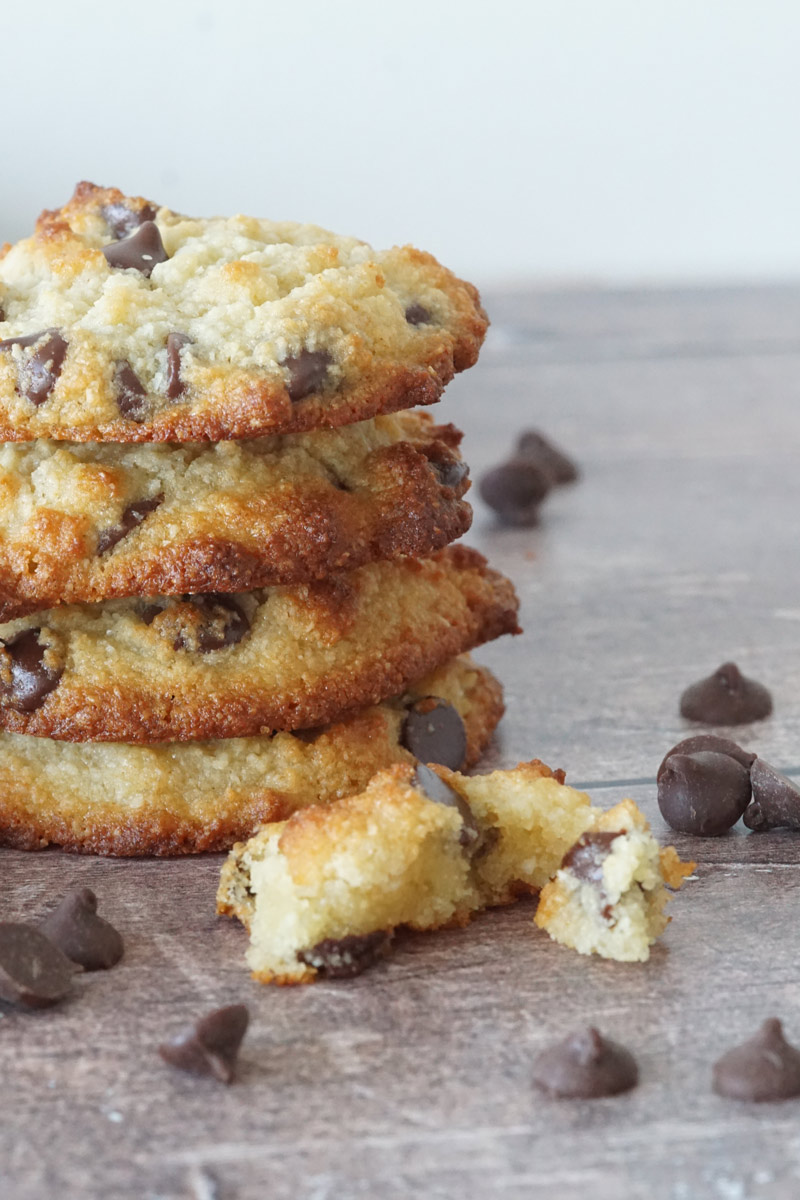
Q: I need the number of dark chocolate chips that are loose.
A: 11